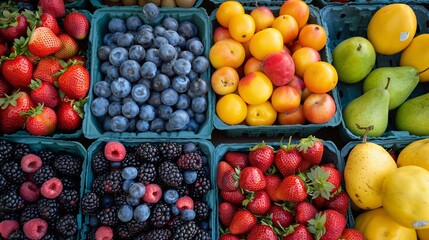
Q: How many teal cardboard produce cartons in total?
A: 8